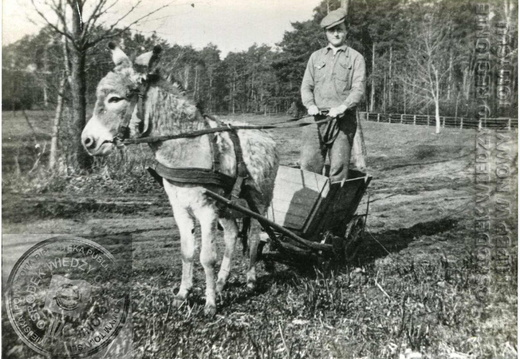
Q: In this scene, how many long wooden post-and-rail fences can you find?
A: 1